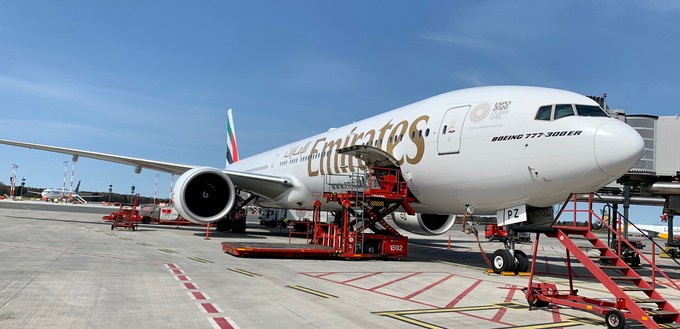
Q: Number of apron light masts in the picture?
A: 6